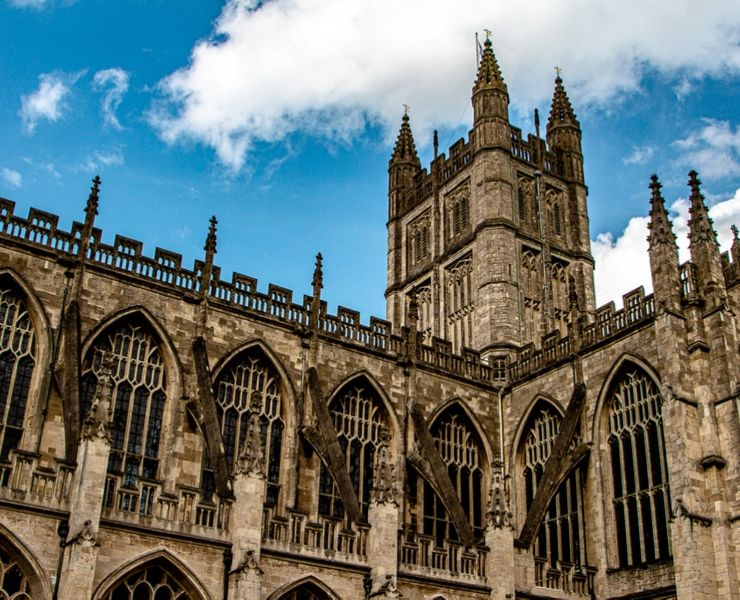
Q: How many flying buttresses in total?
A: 5